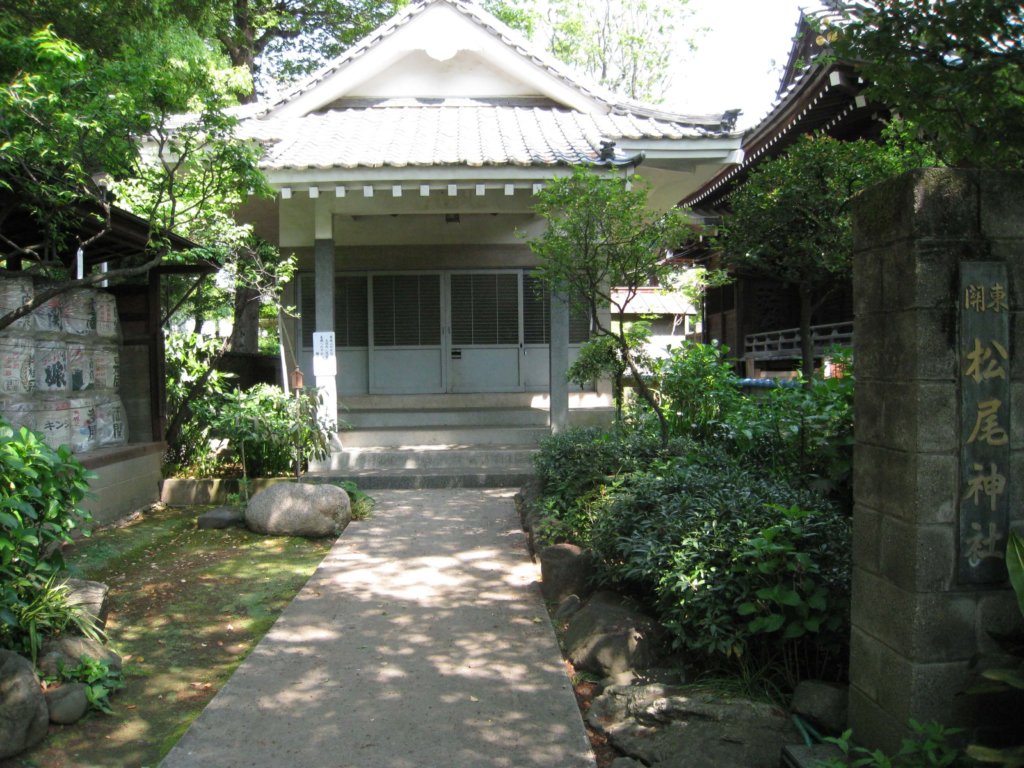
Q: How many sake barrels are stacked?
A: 12